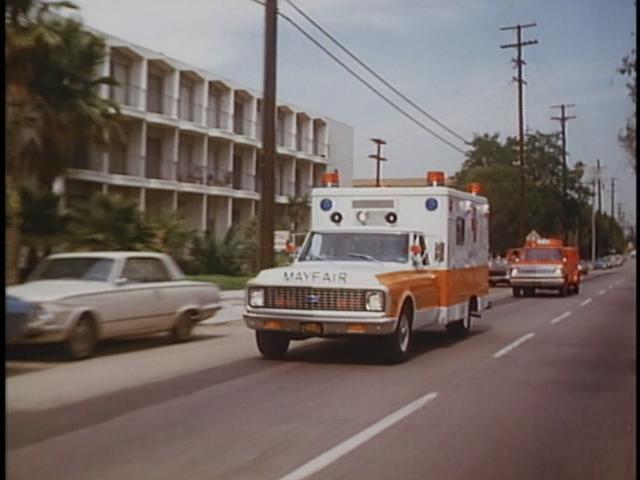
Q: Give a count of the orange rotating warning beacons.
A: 3